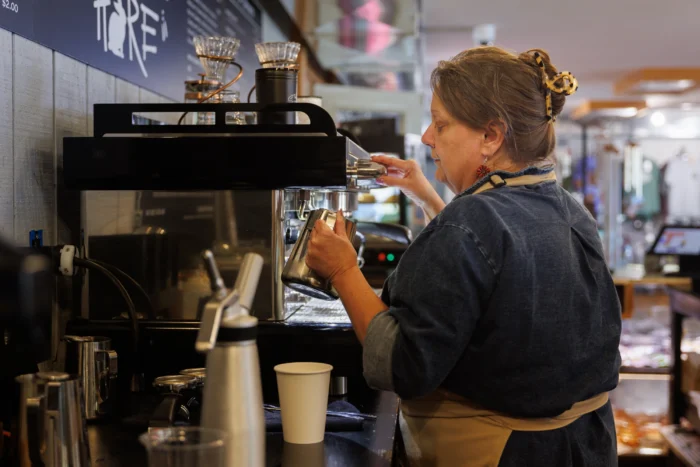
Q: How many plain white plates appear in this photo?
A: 0